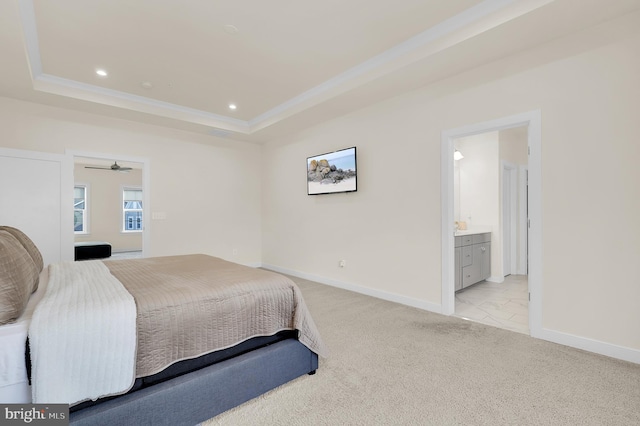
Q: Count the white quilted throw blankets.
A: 1